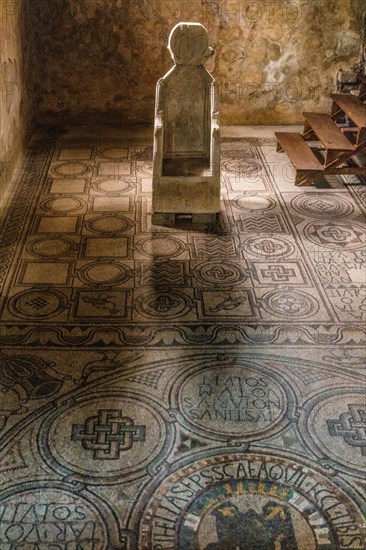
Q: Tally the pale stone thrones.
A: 1